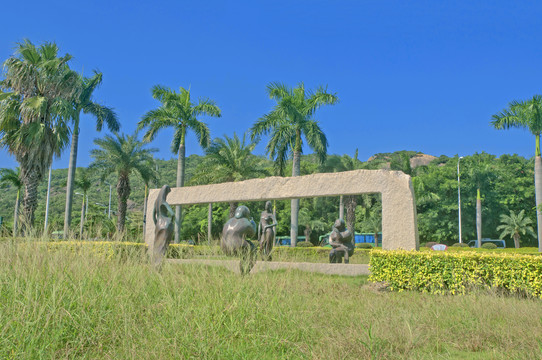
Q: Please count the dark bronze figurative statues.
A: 4